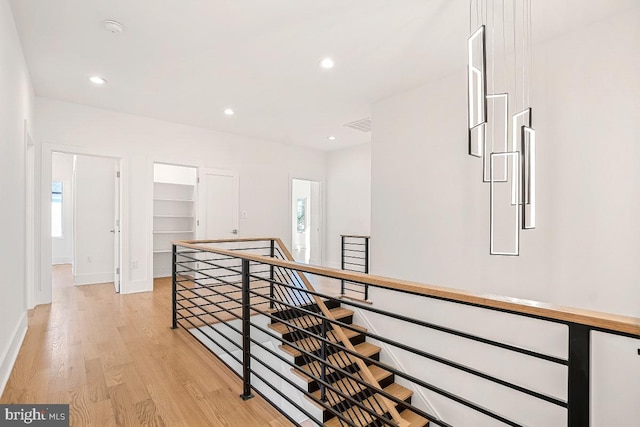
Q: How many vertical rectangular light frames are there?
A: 6